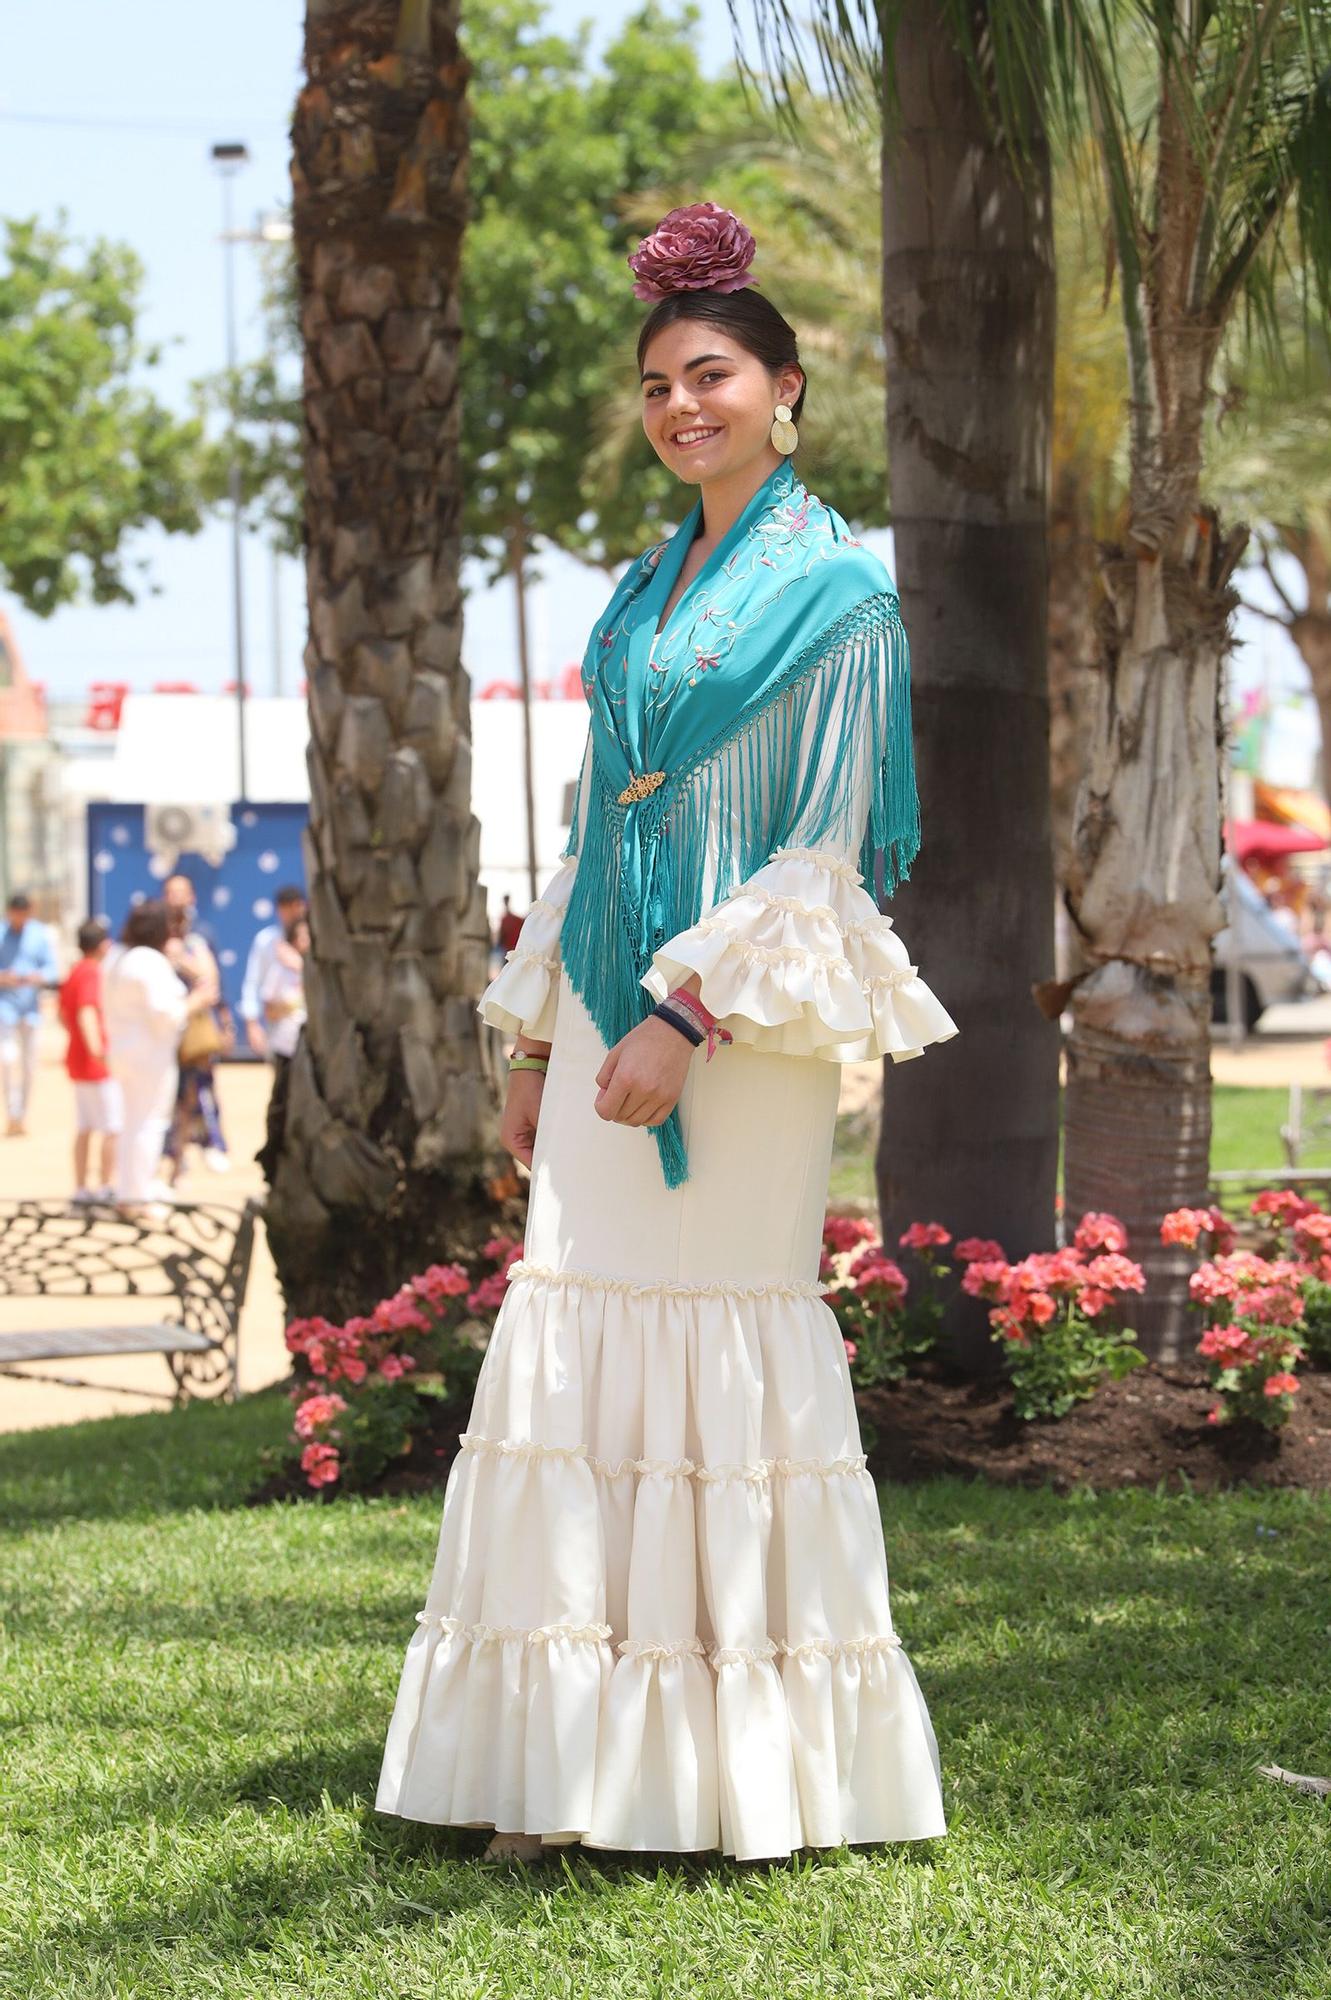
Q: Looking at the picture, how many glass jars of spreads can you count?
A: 0